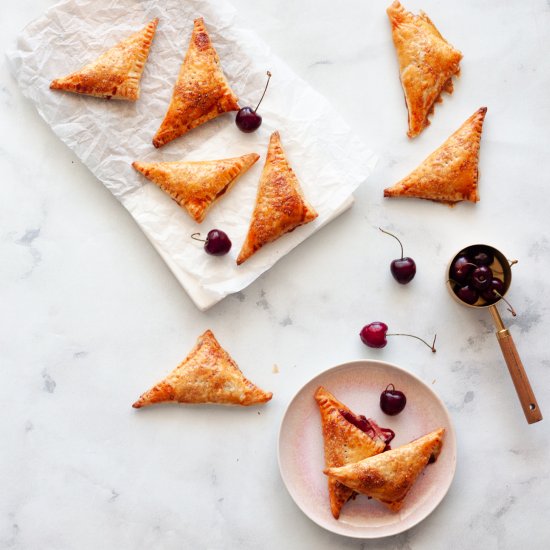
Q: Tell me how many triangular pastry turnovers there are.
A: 9